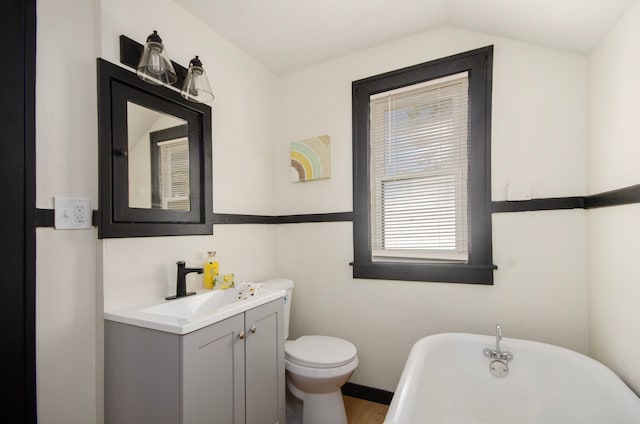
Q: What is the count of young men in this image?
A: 0